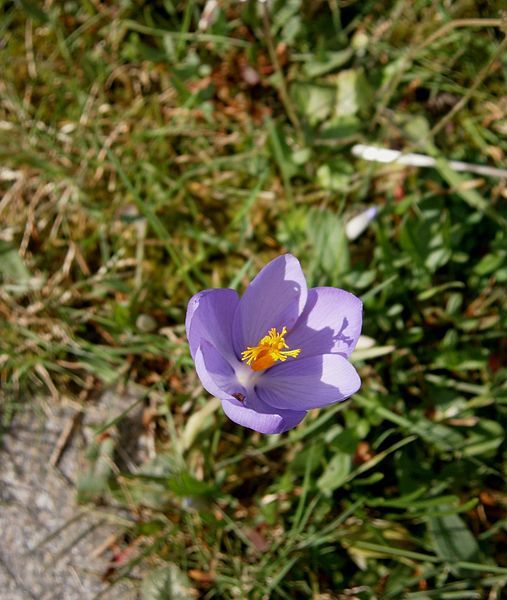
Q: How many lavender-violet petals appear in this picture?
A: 6